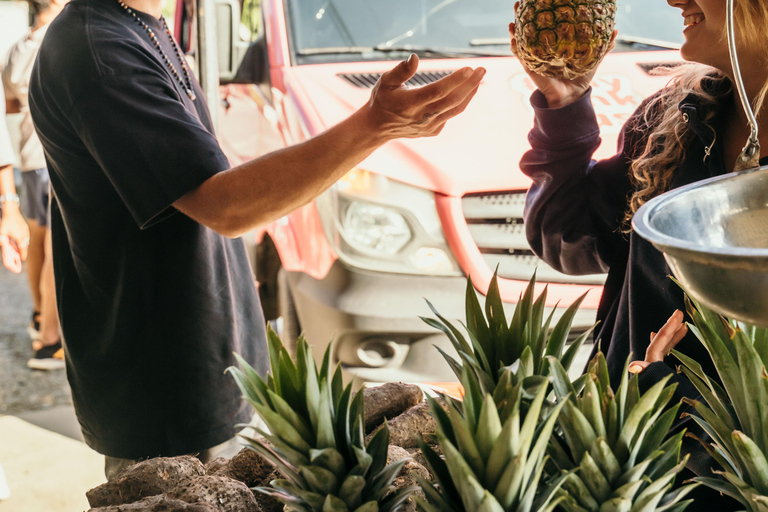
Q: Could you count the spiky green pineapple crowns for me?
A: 5